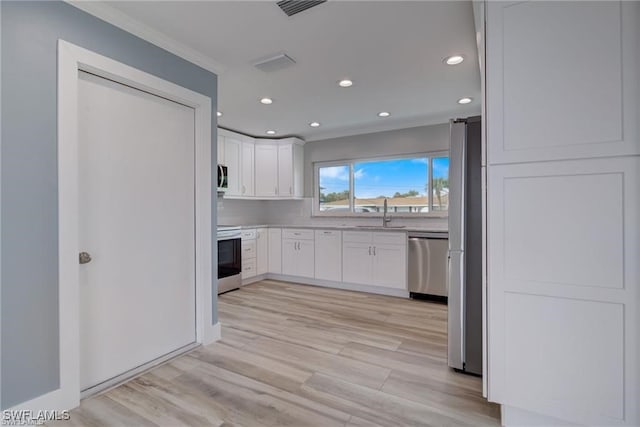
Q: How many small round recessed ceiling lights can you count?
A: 8